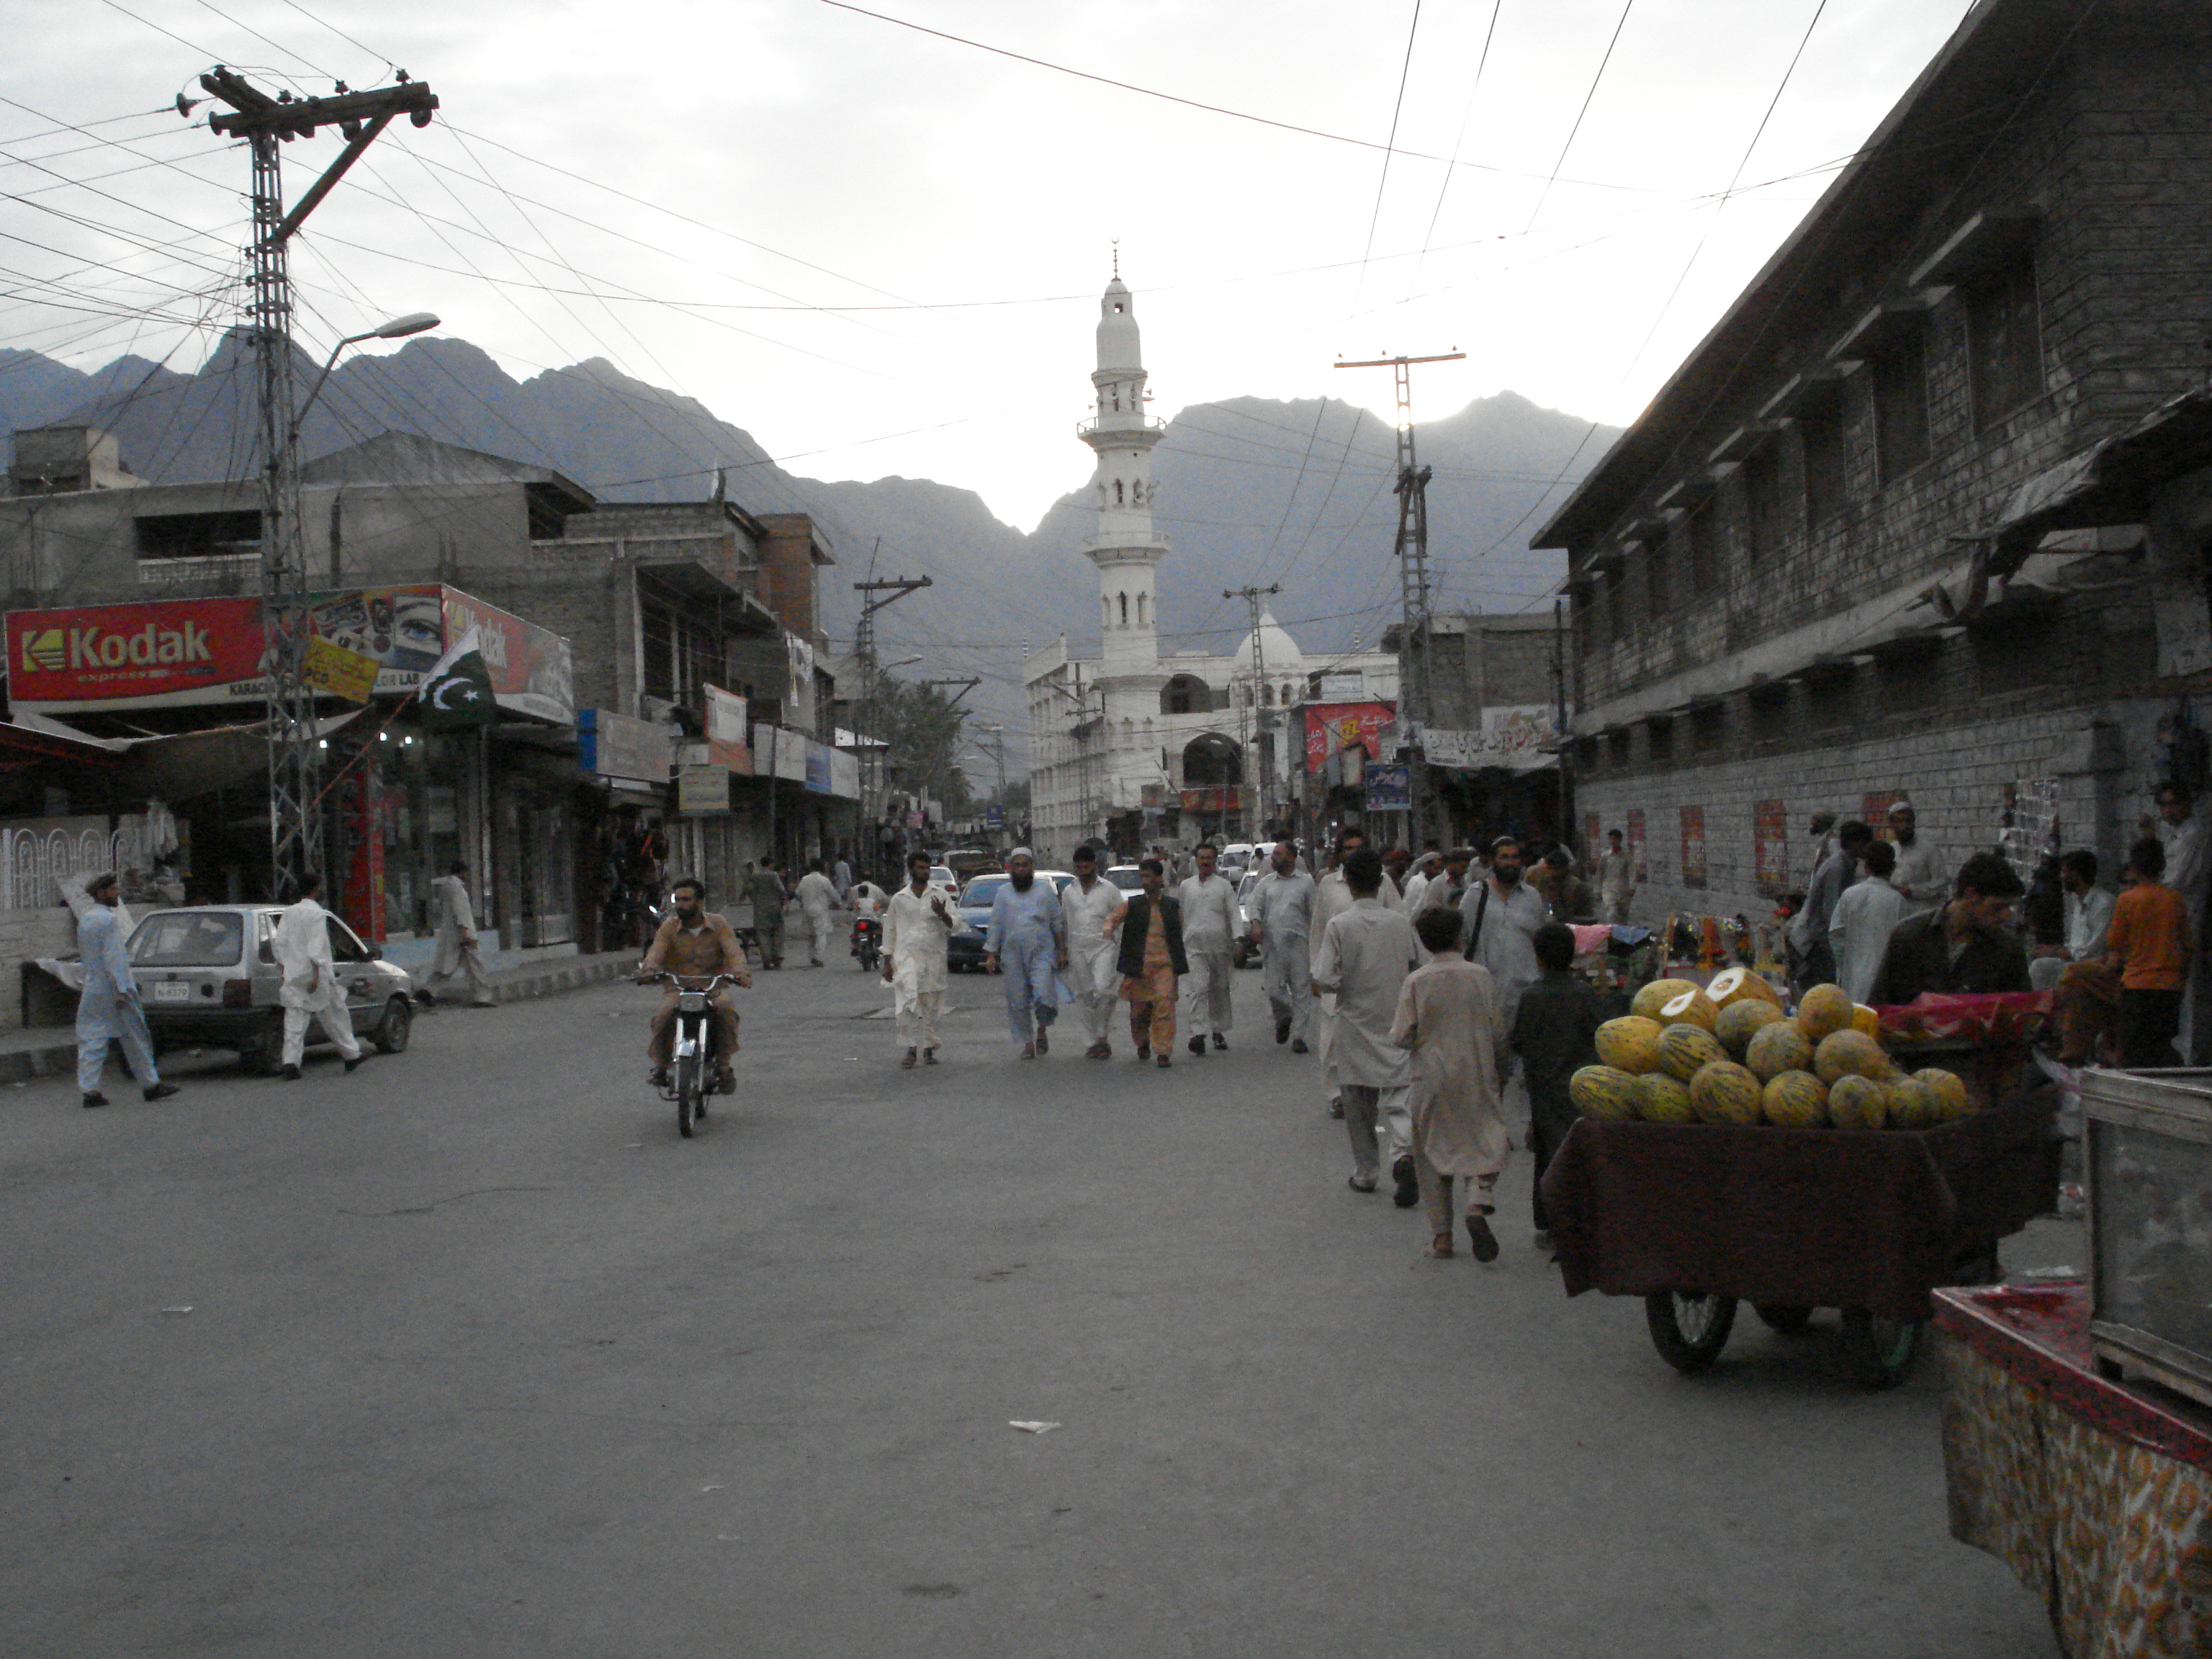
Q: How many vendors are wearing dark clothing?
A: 1